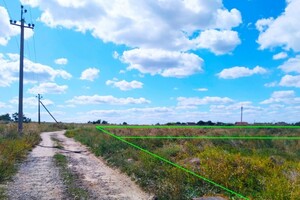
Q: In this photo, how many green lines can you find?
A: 3